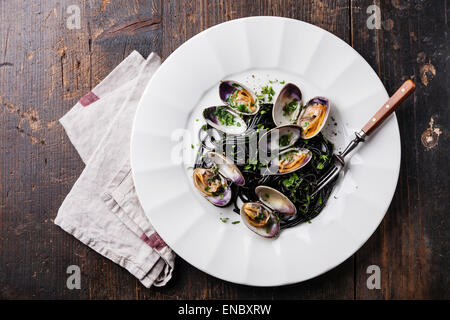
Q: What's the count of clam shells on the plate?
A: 10